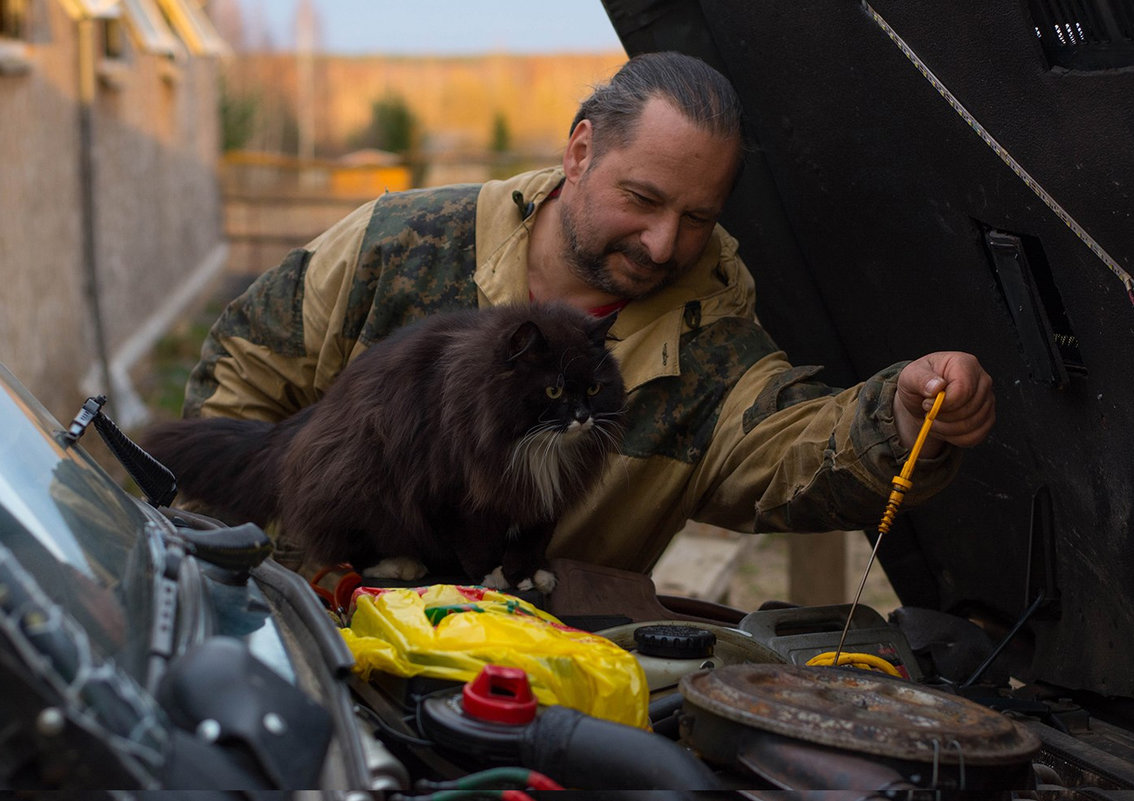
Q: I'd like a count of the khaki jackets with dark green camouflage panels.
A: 1